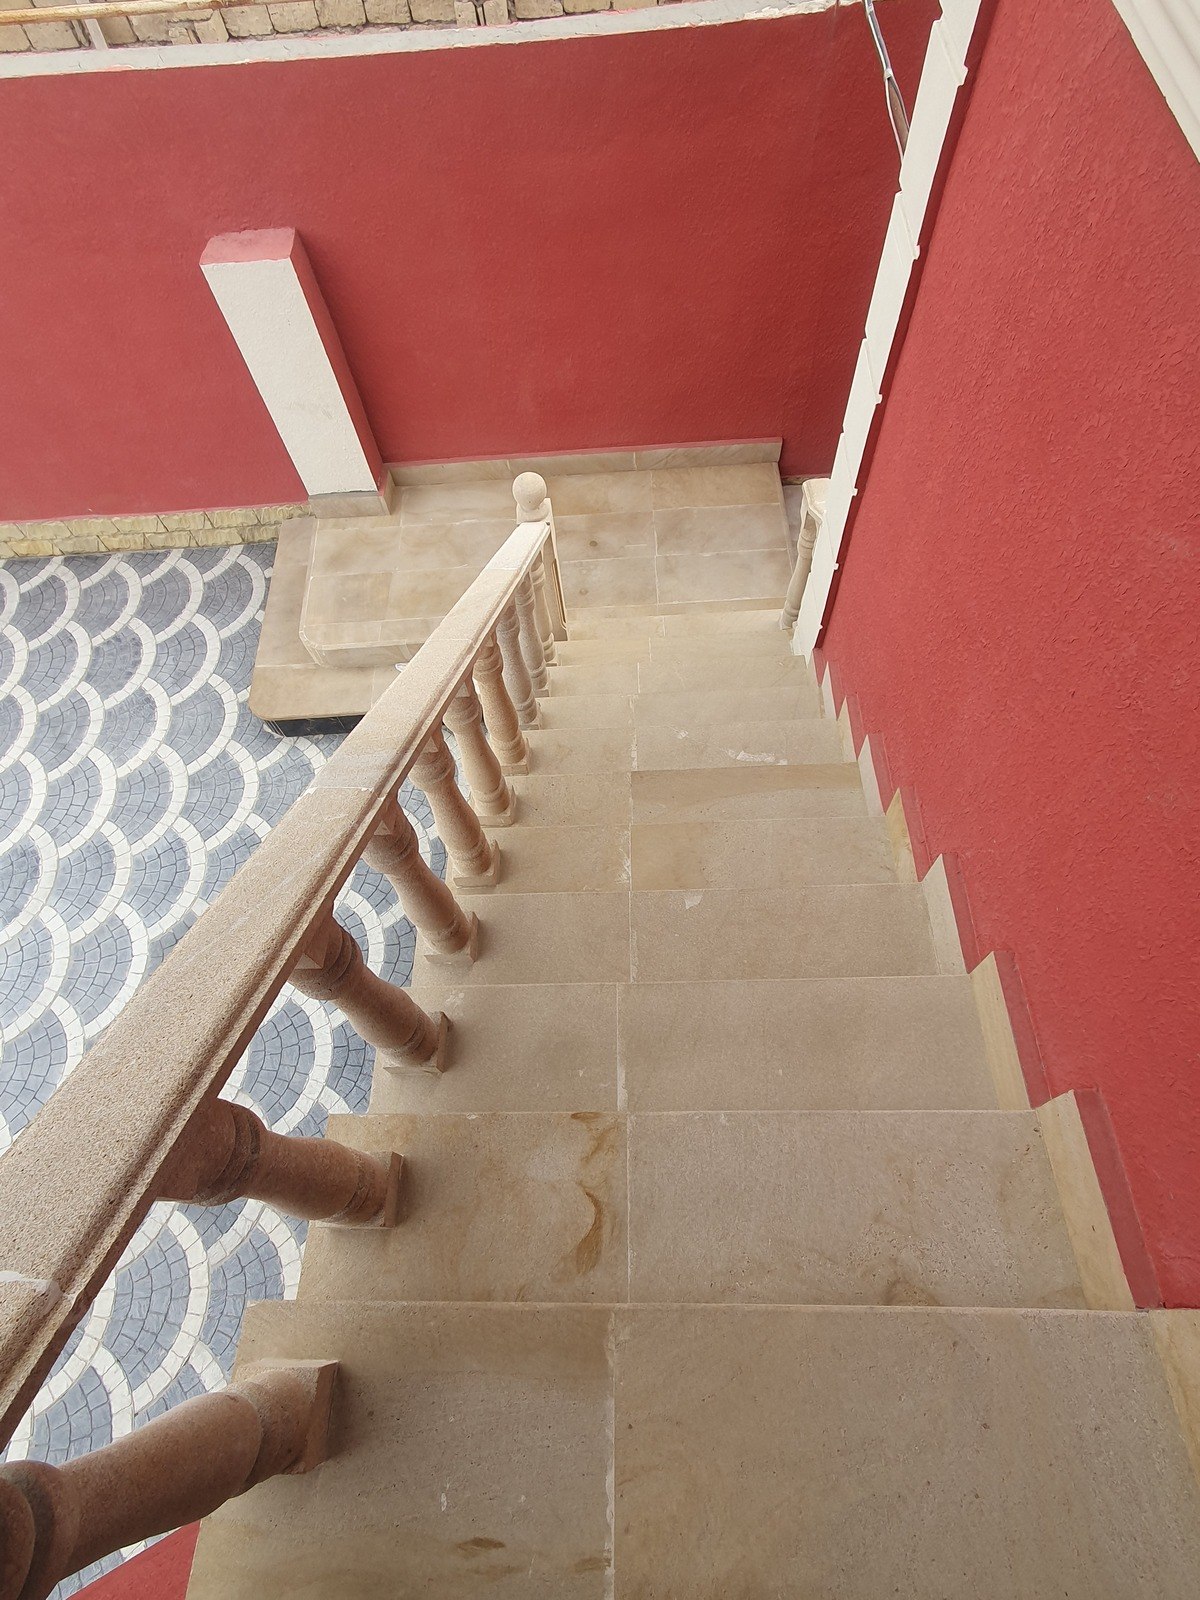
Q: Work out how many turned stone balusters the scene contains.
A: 11